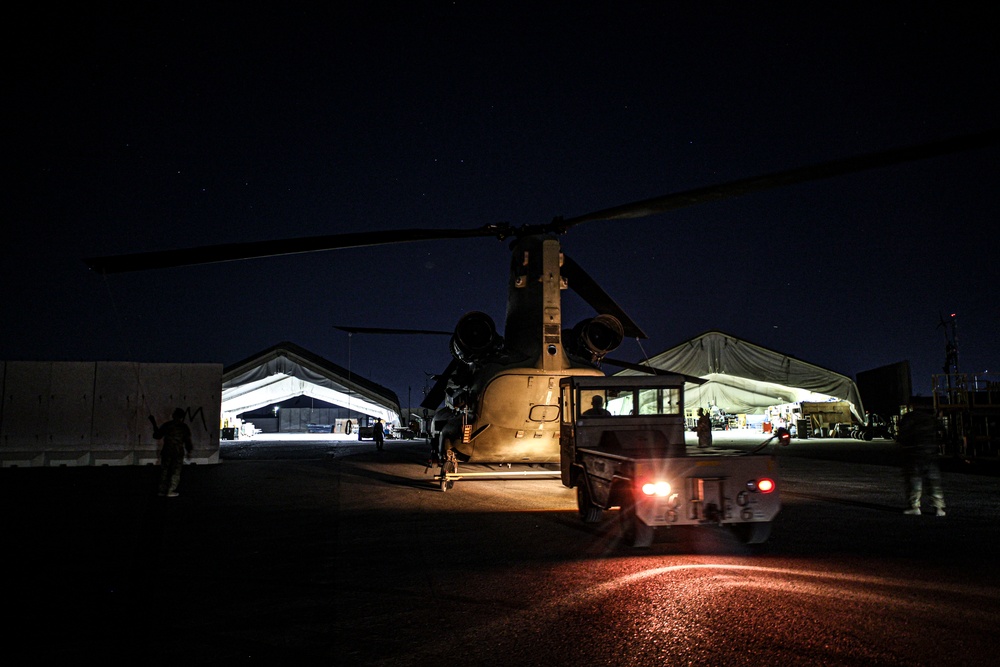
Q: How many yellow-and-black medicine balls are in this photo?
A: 0